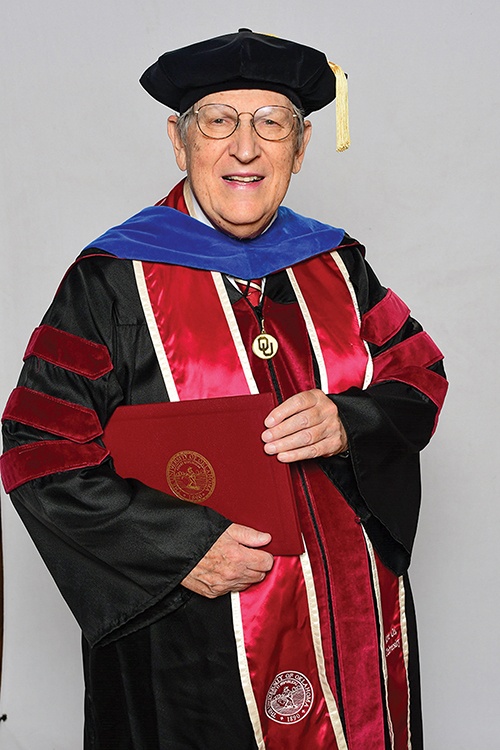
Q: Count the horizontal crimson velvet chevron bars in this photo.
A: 6